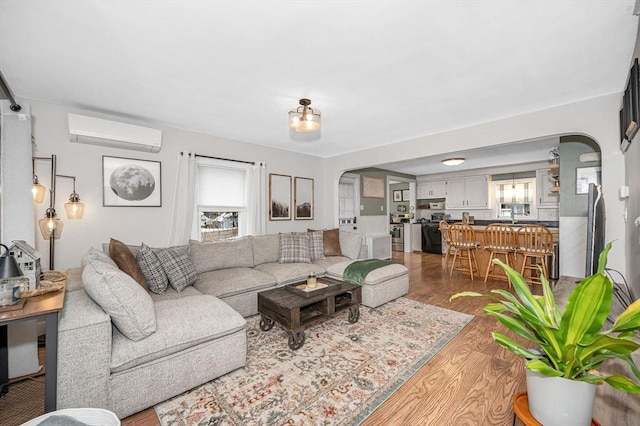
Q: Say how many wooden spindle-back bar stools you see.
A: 4